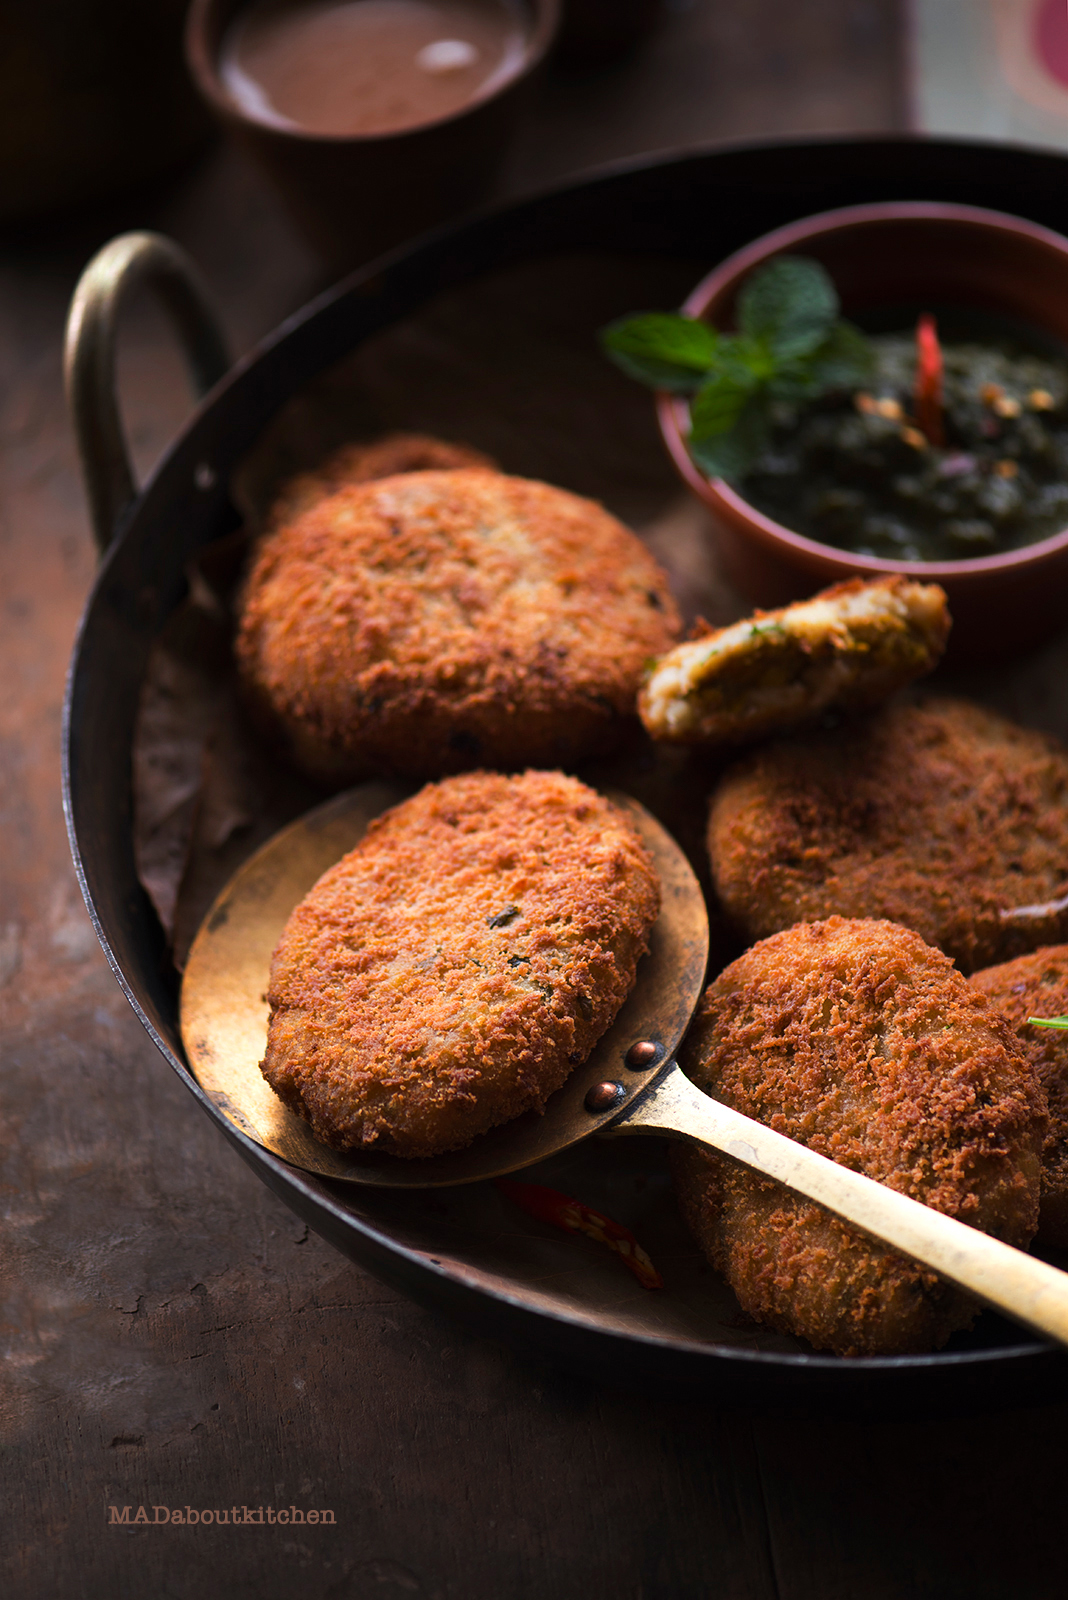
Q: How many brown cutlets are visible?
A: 7